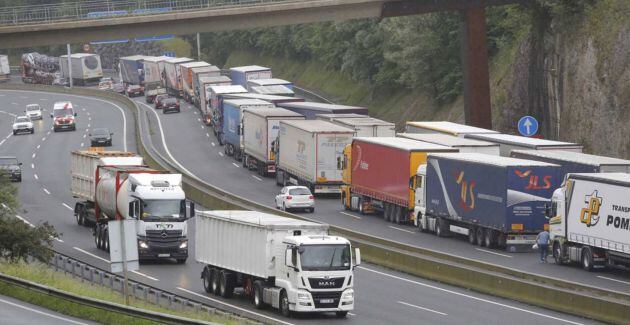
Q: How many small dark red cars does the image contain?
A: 3